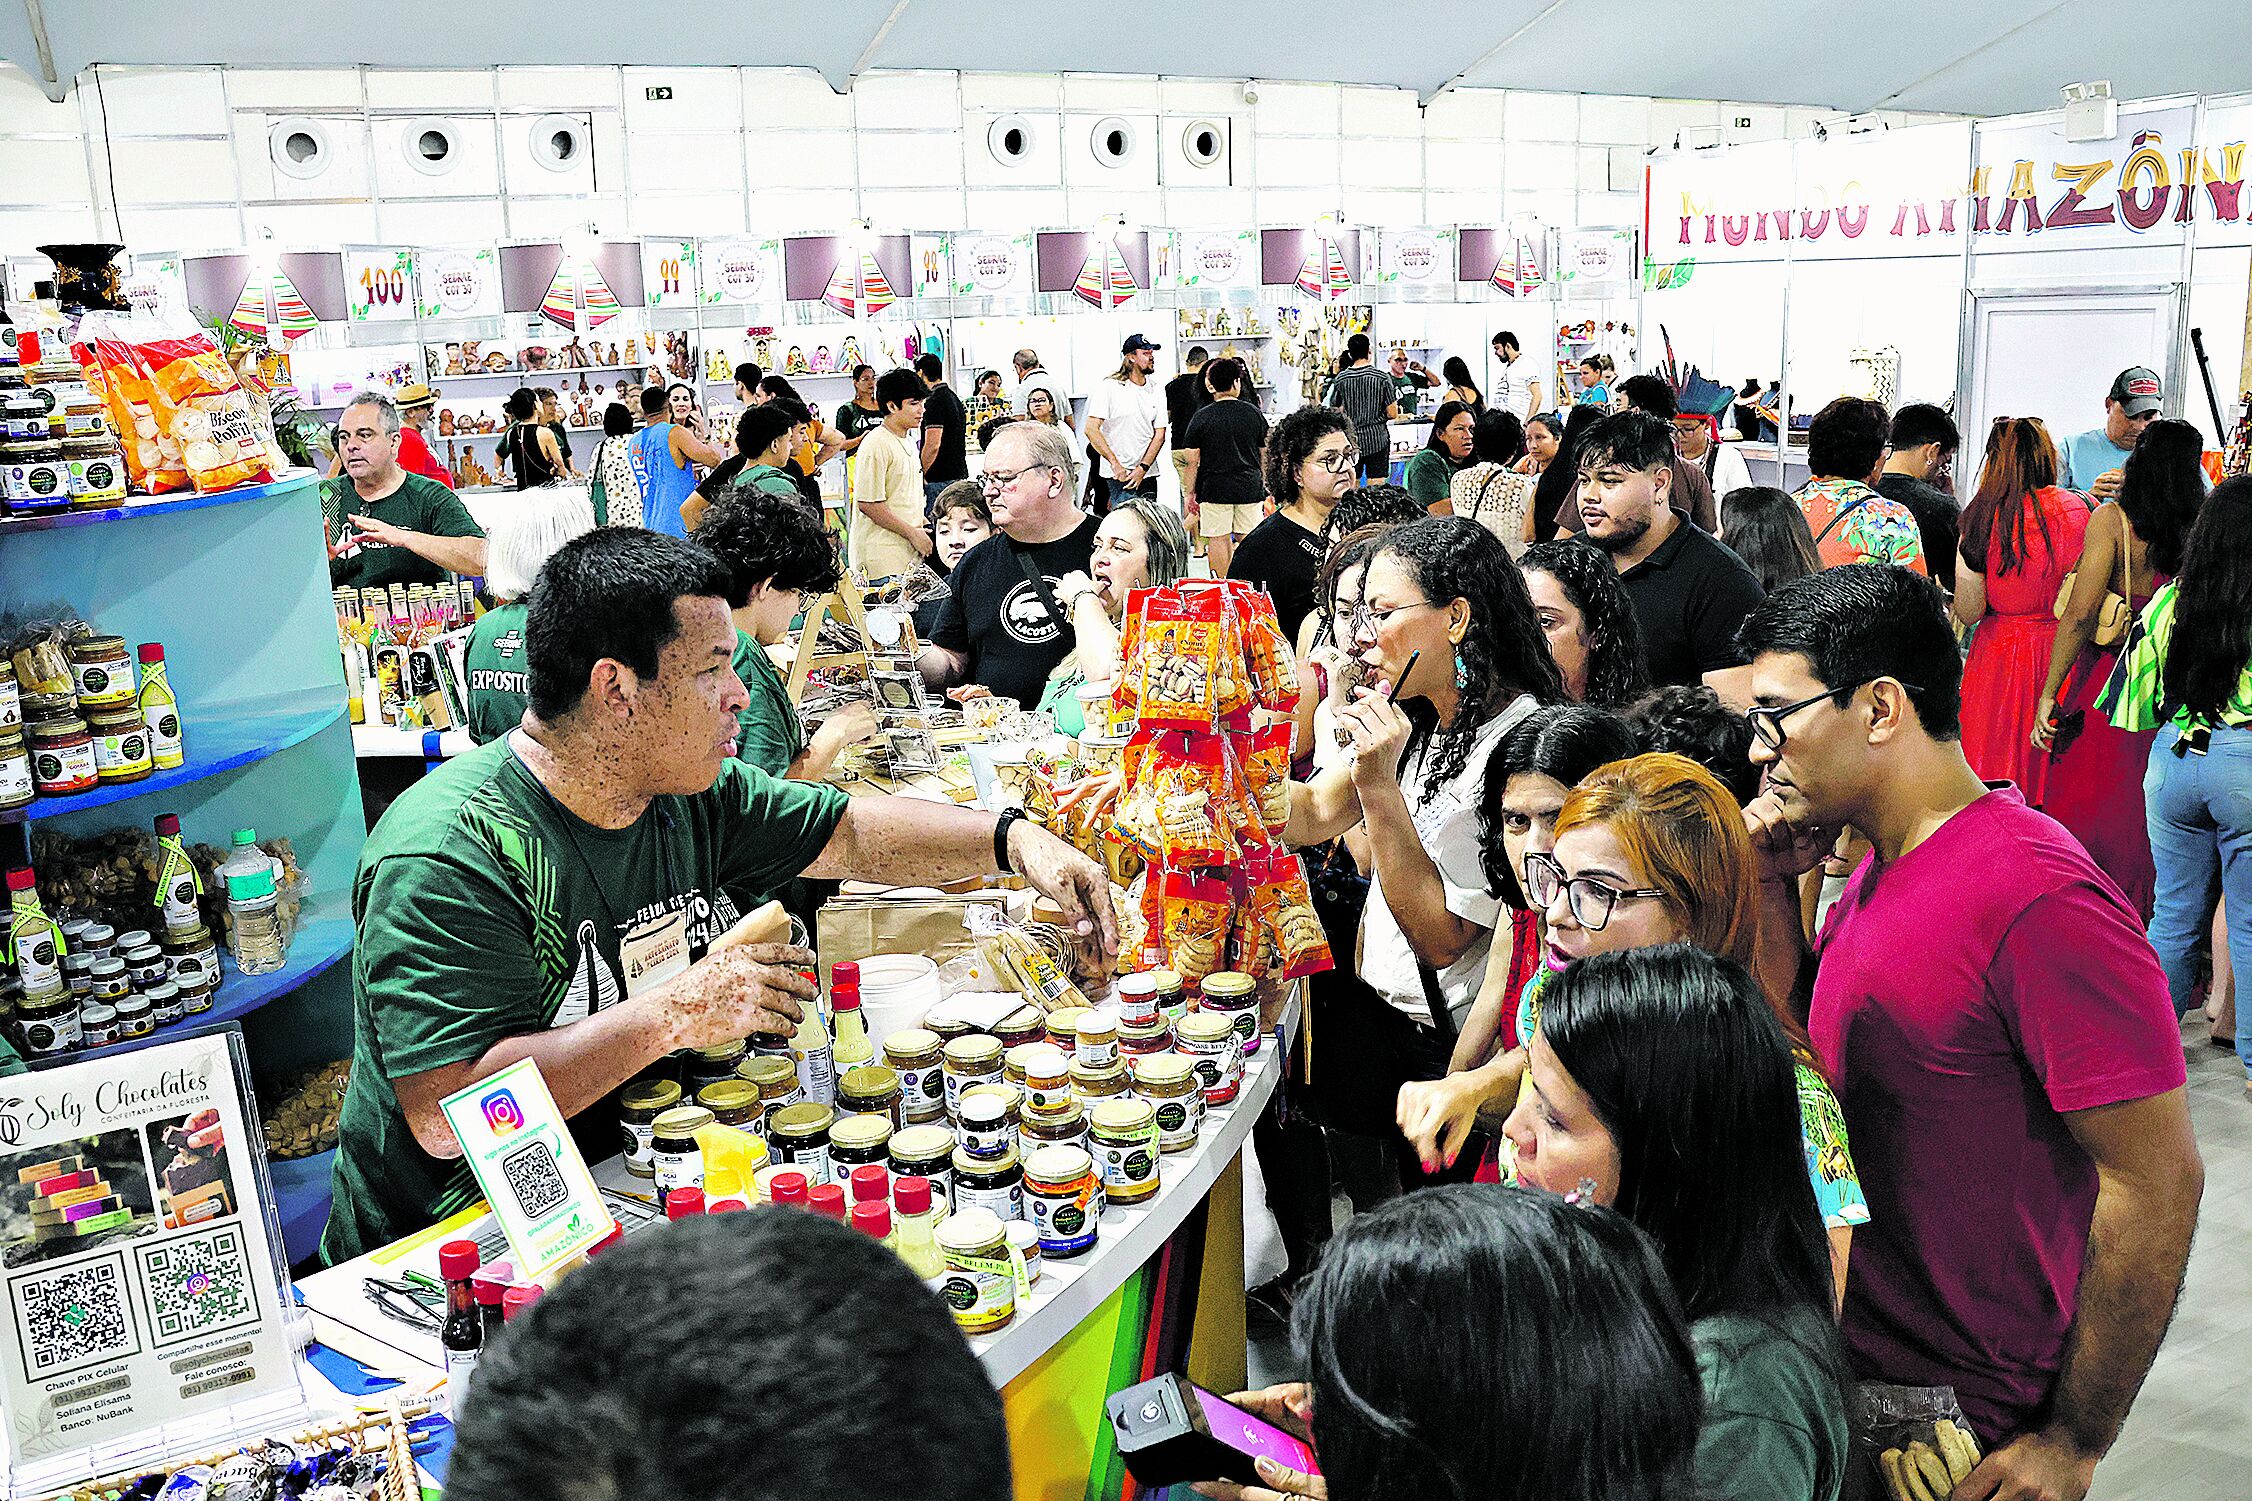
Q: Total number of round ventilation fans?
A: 6